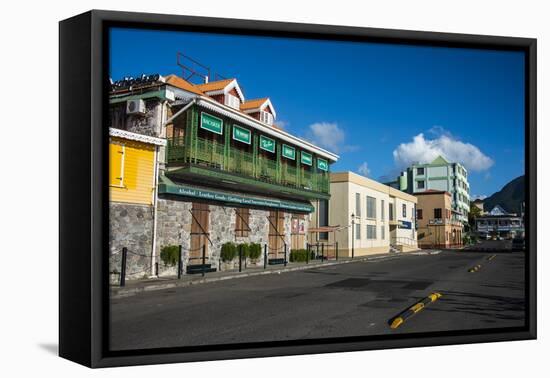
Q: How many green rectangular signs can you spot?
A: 6